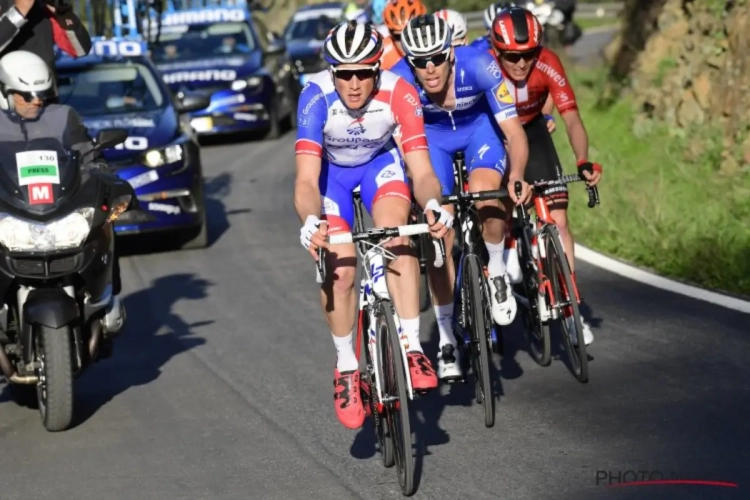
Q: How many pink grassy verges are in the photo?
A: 0